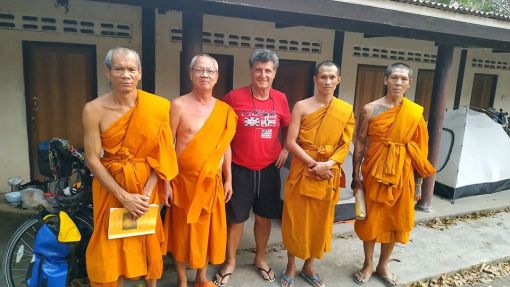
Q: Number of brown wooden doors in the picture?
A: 6